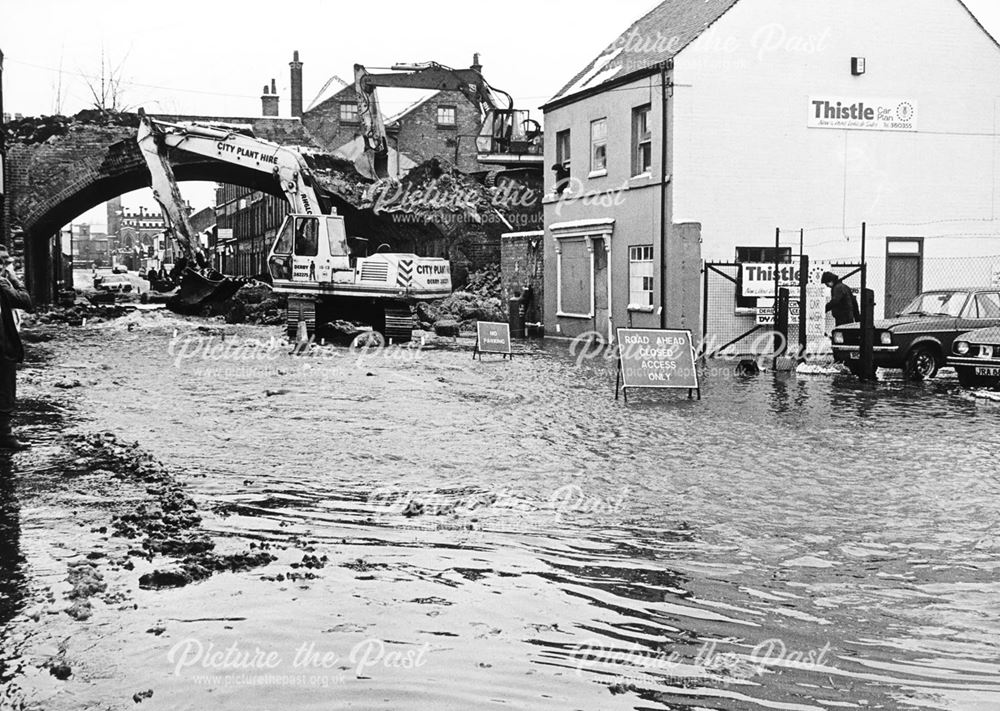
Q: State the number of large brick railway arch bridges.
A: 1